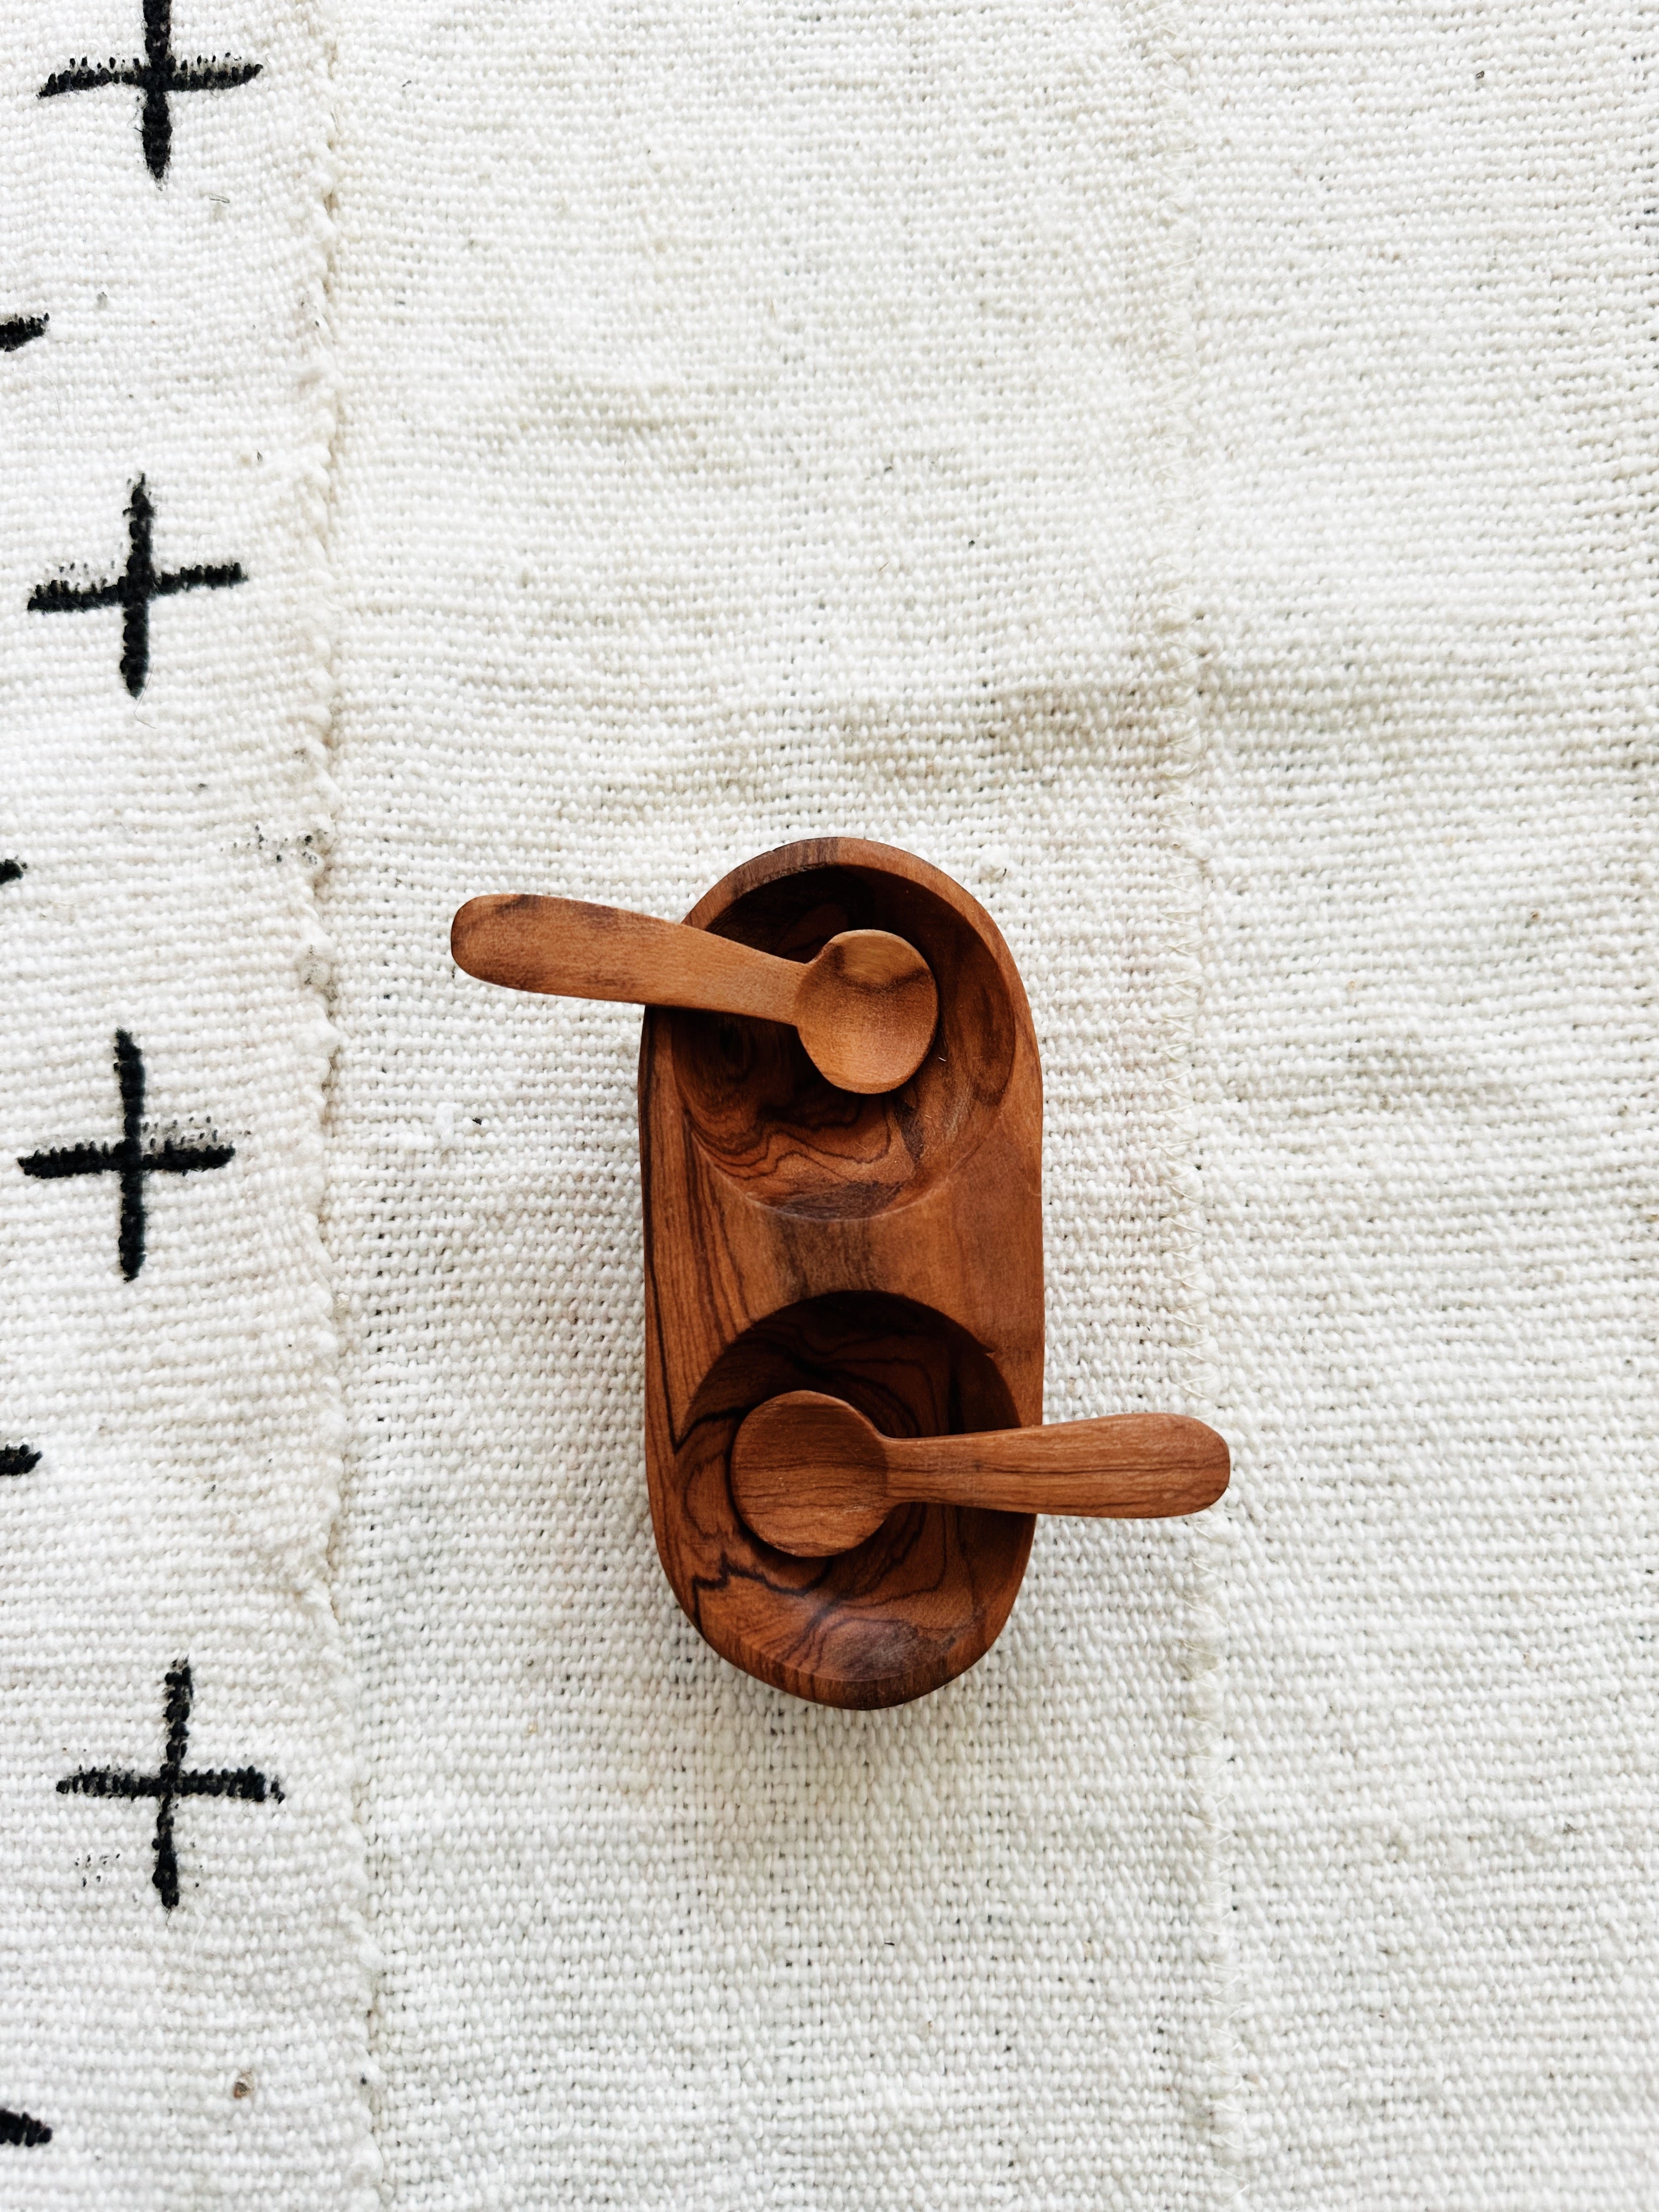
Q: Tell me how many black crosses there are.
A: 4